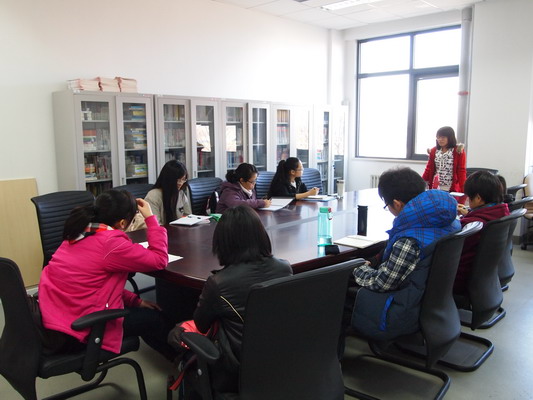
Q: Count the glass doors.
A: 10